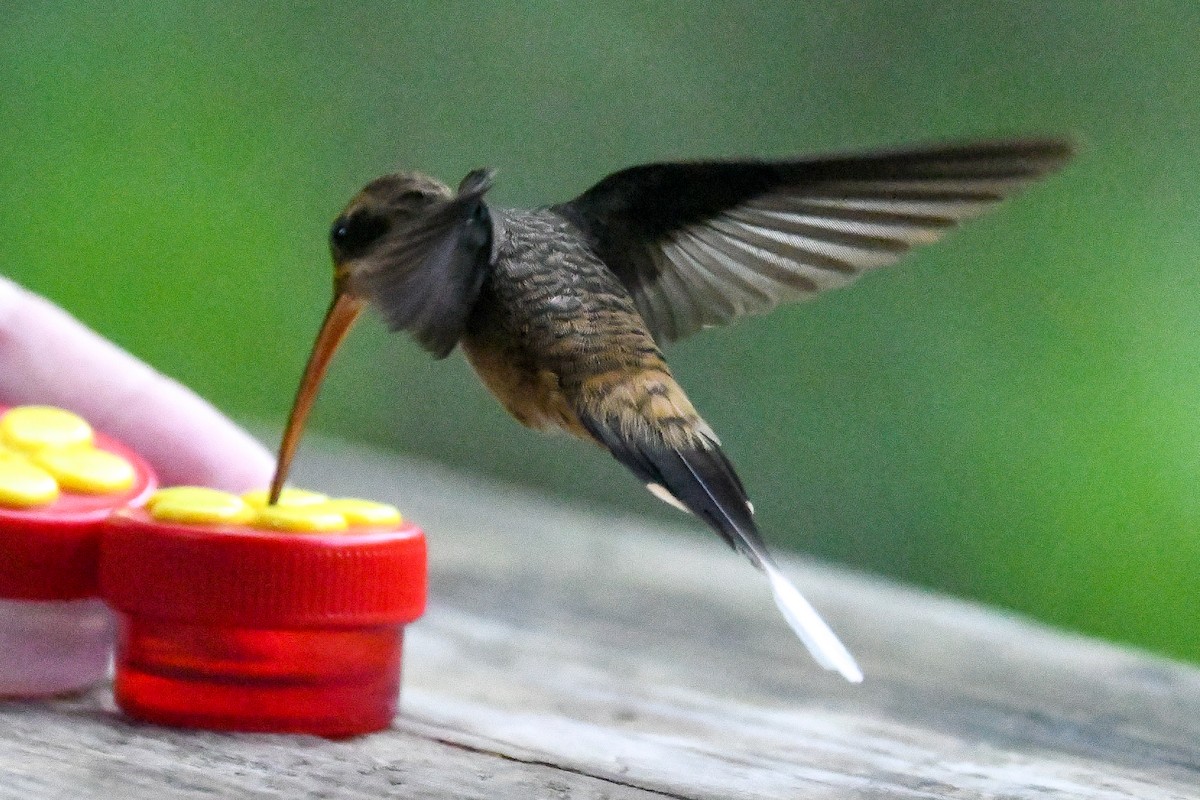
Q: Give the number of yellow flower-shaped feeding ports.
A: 2